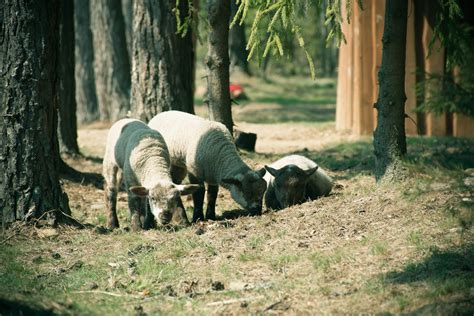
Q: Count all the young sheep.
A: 3